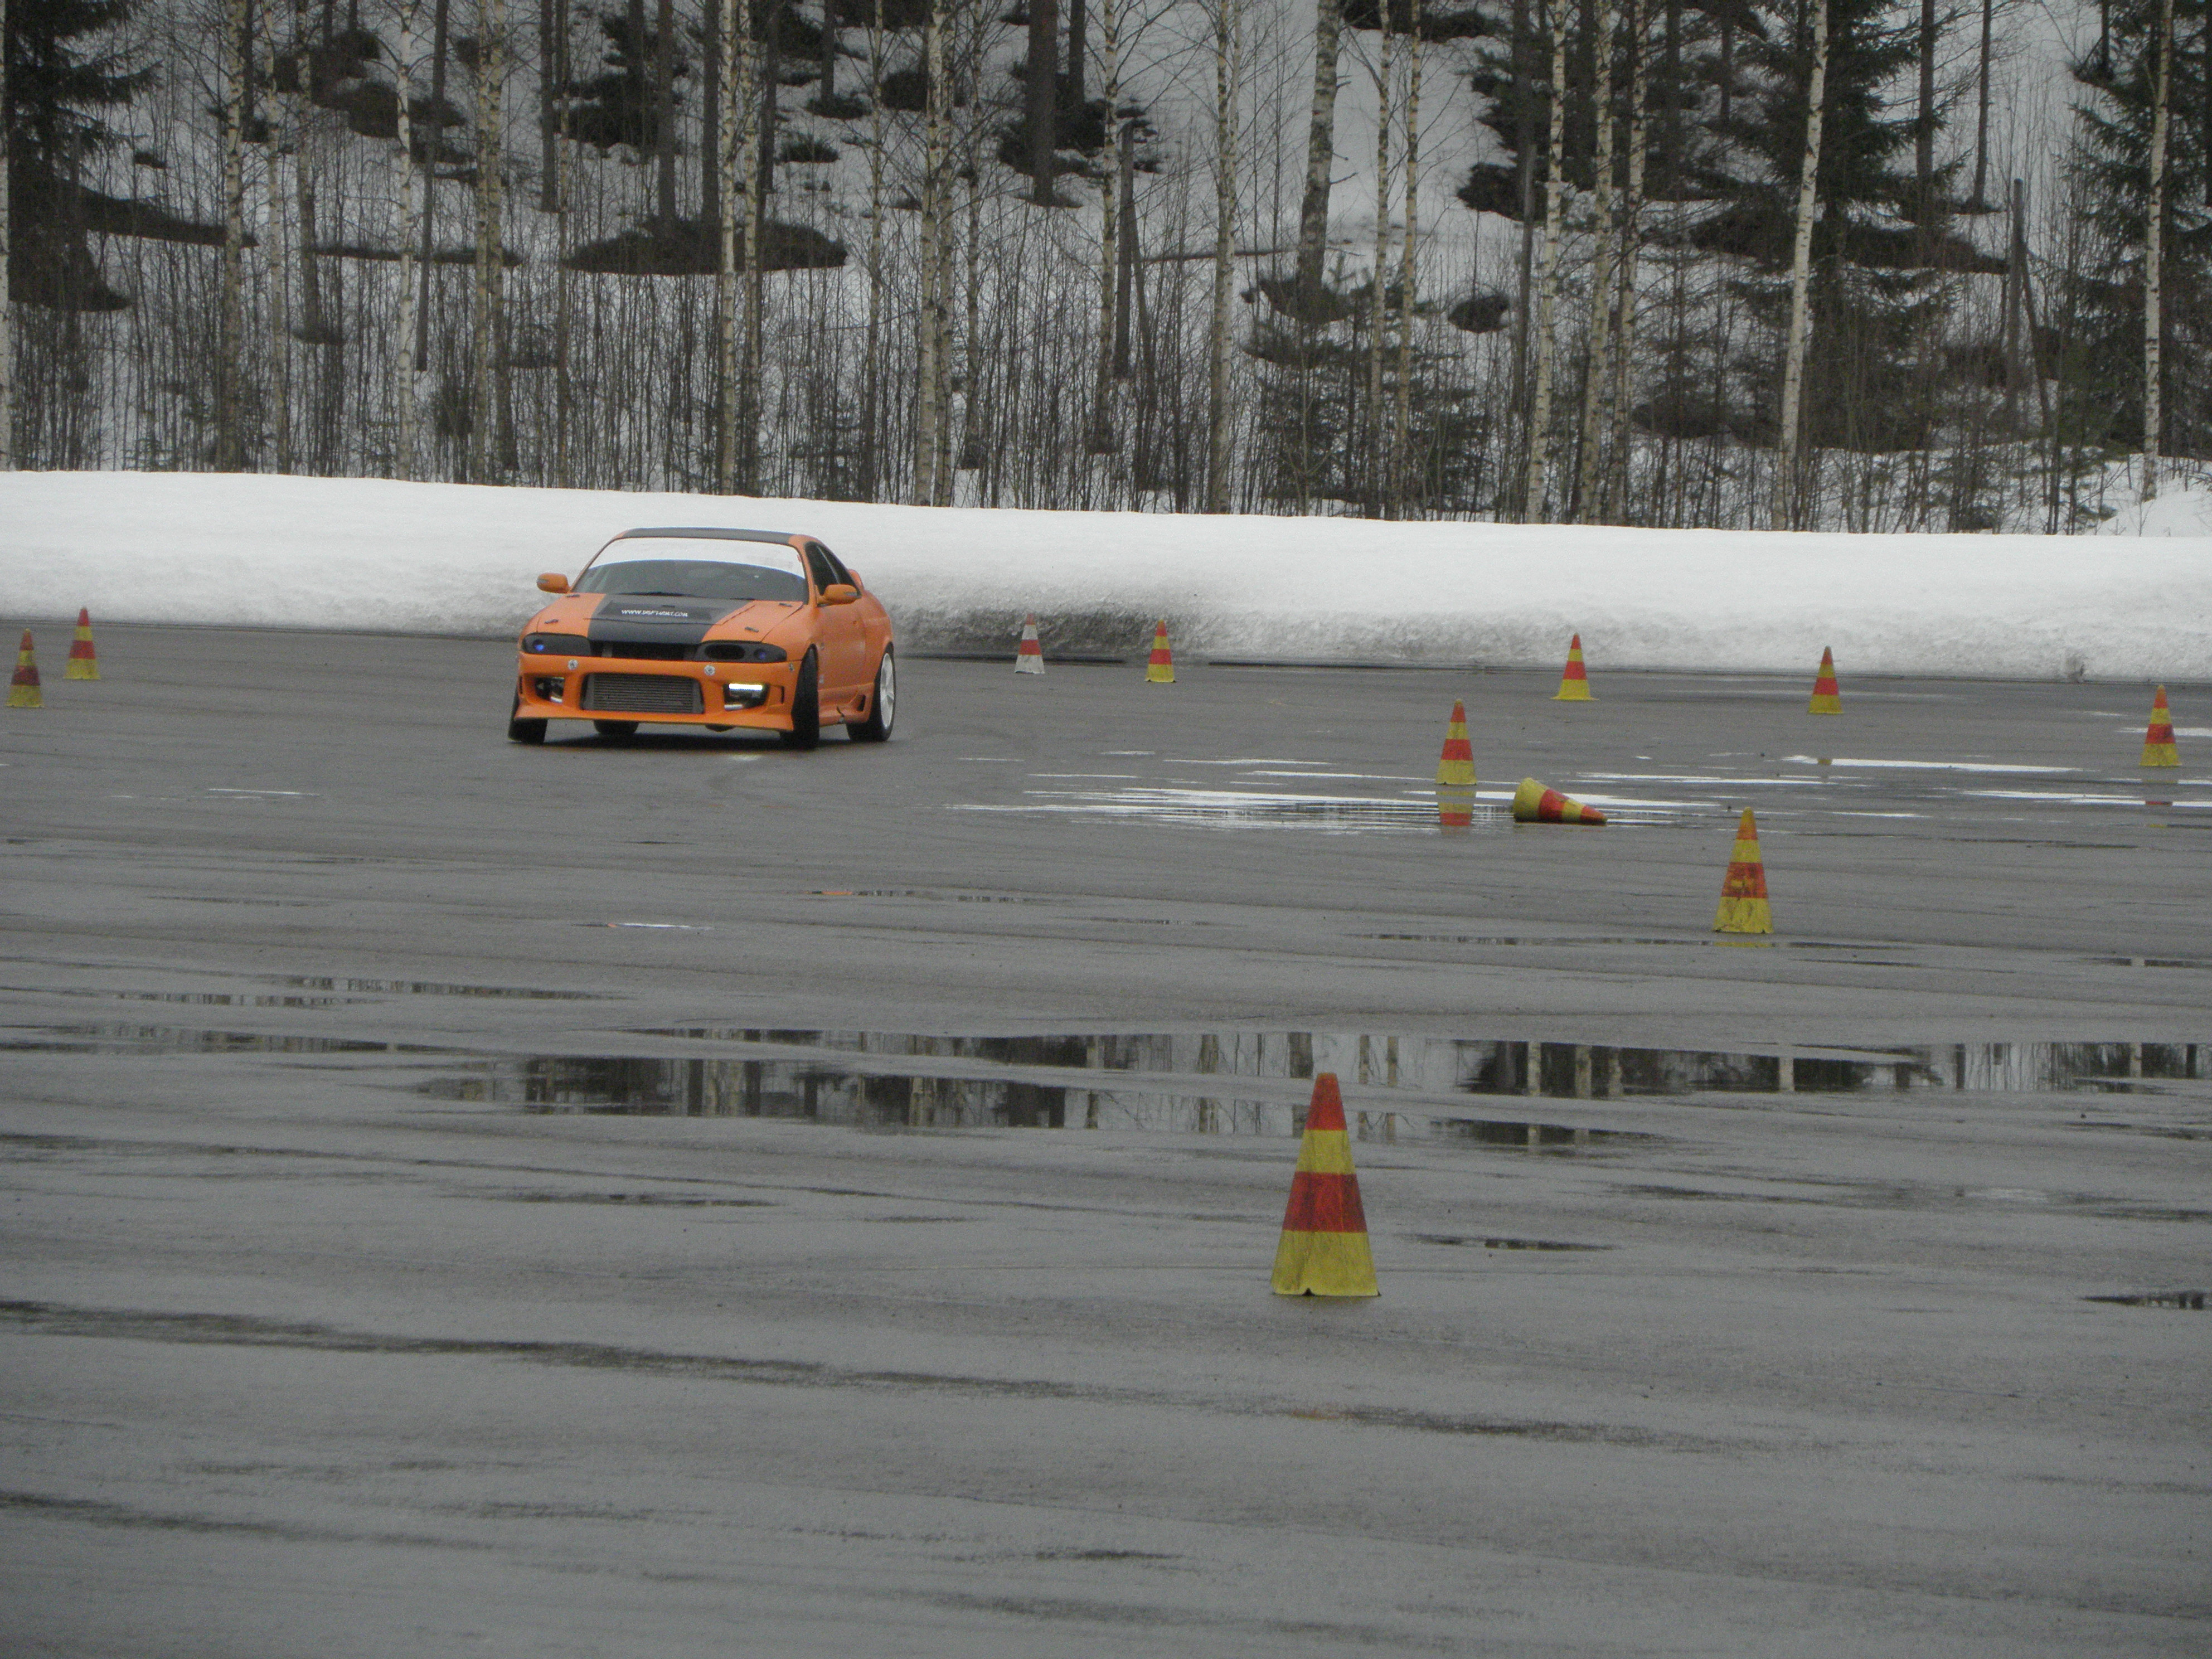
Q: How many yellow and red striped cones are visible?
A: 10